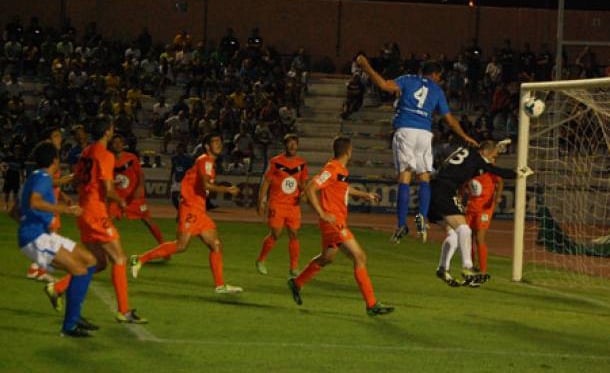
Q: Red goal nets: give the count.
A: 0